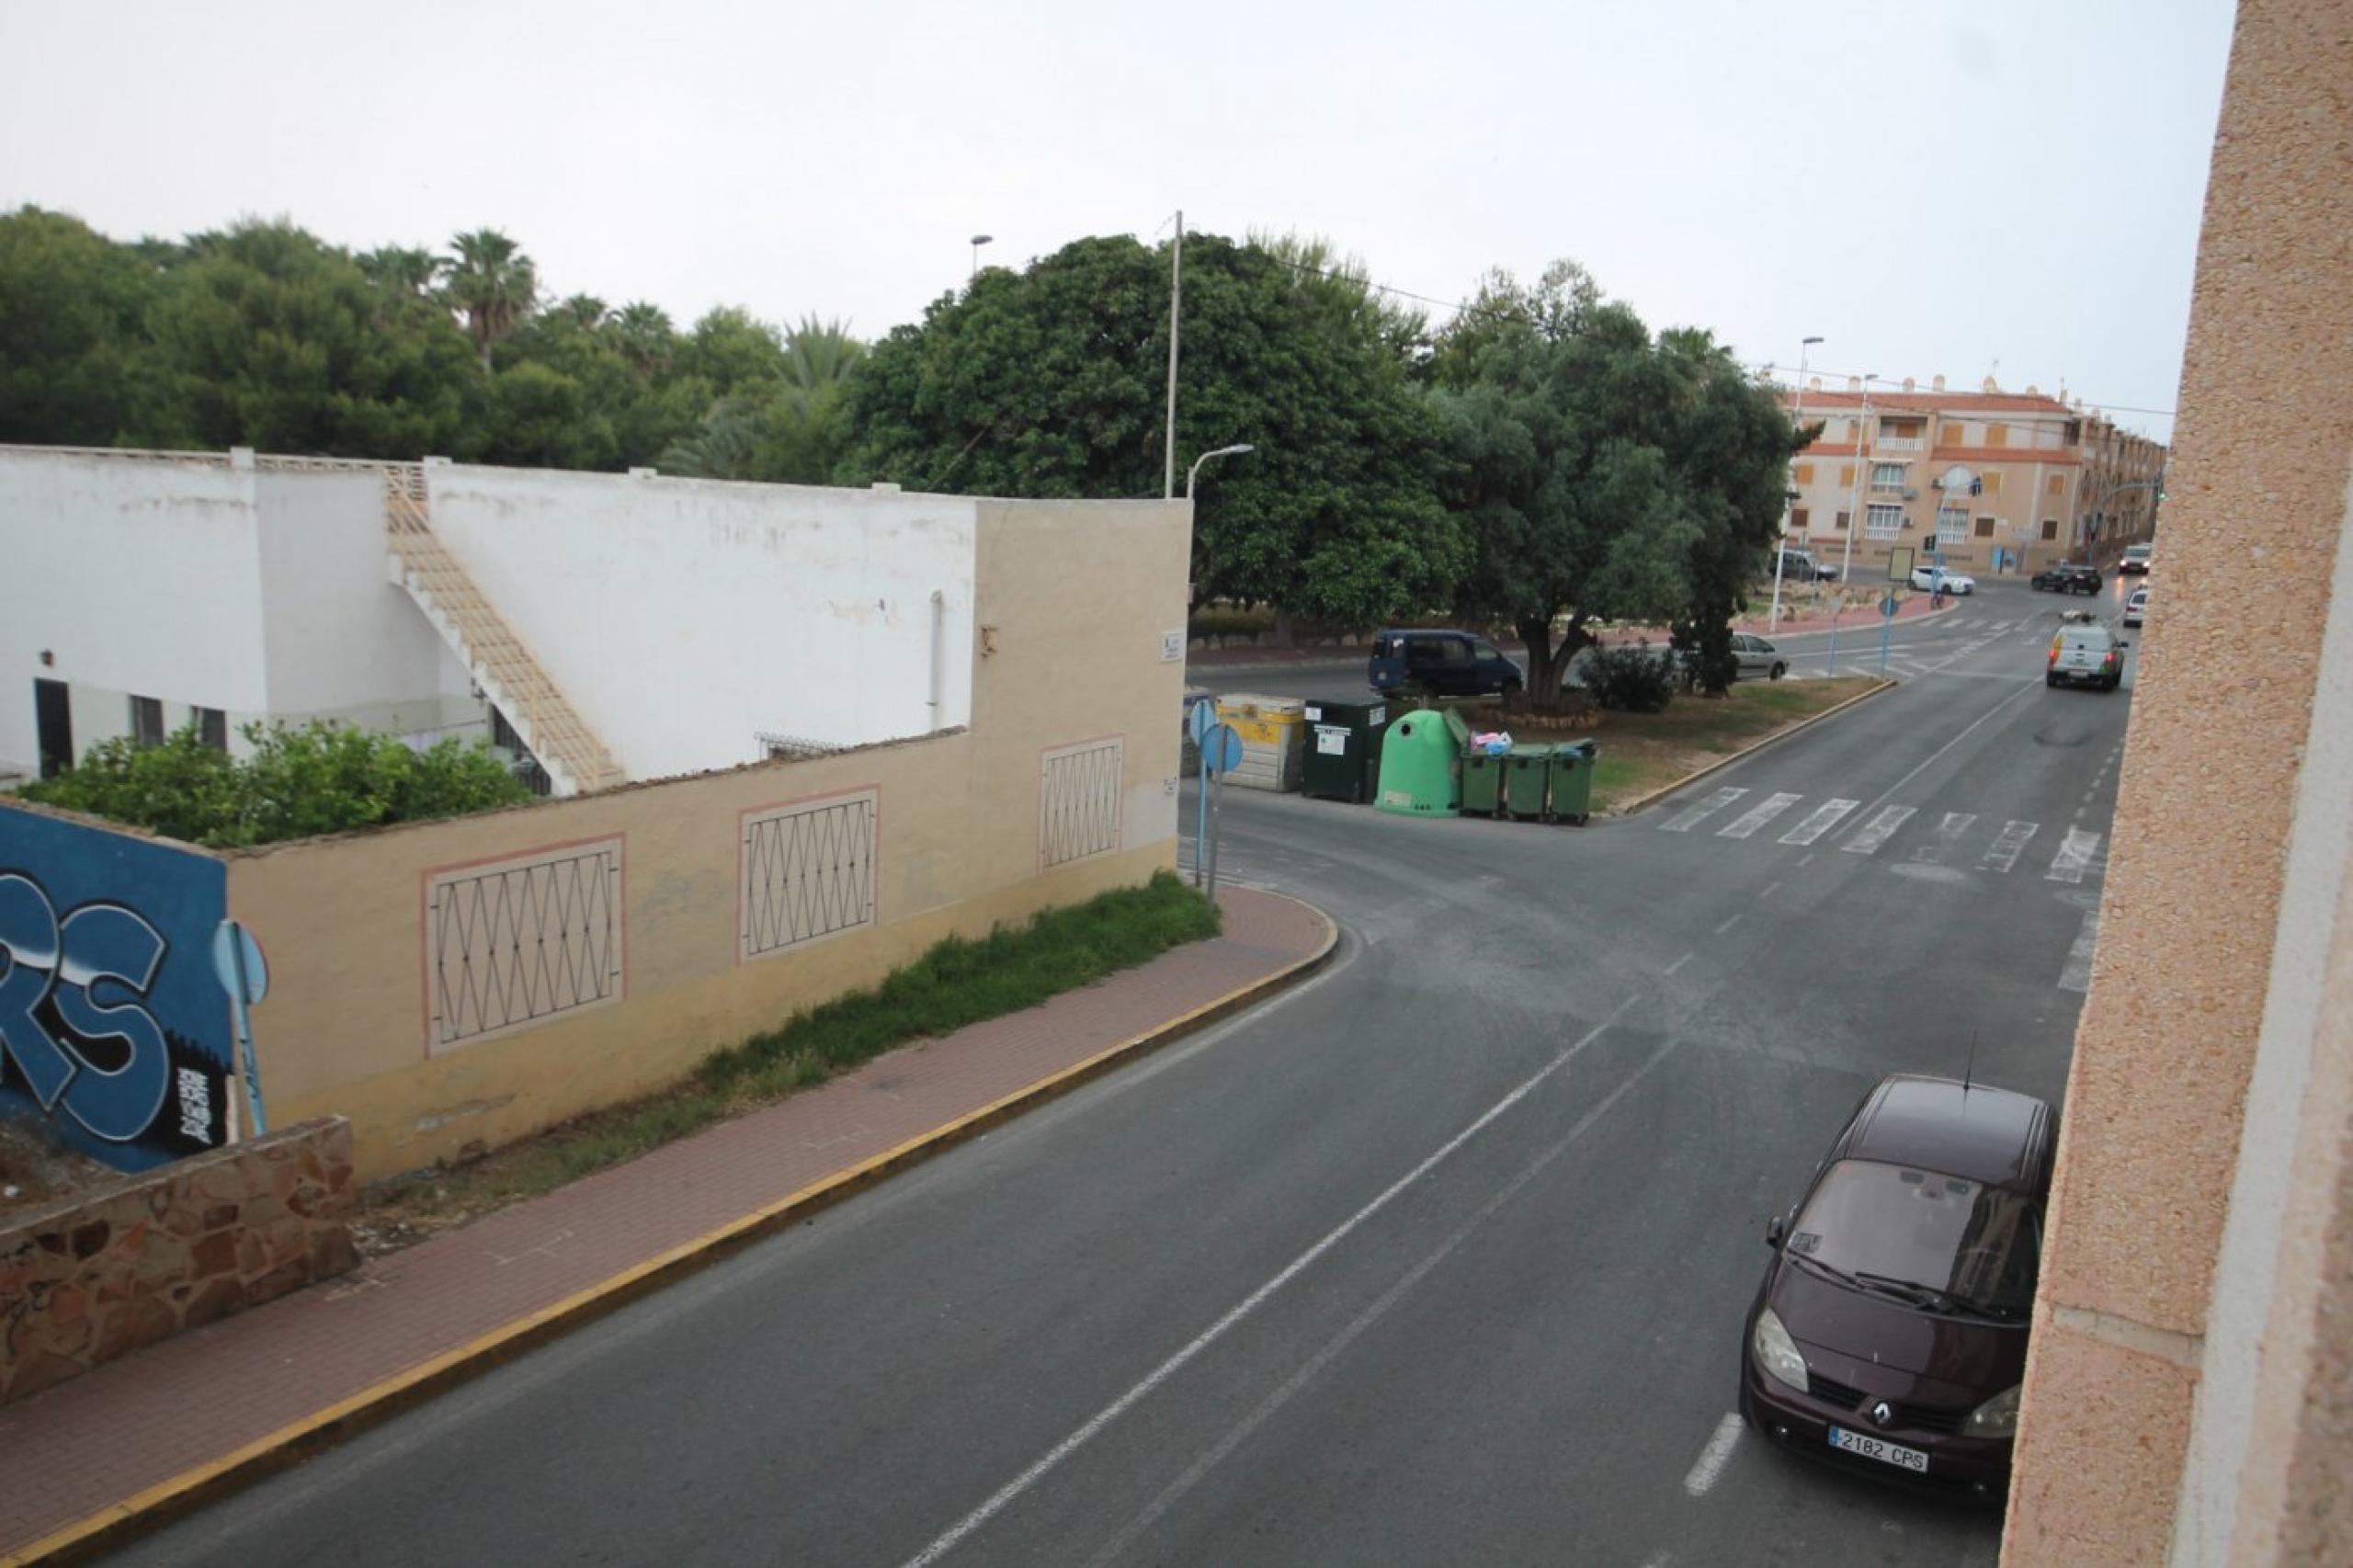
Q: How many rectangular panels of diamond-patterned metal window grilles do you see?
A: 3